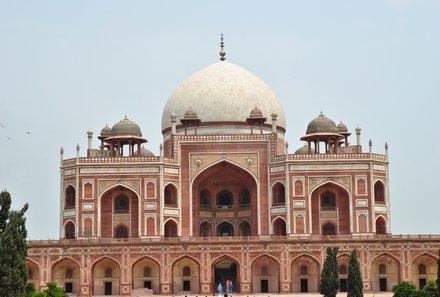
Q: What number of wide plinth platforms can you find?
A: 1